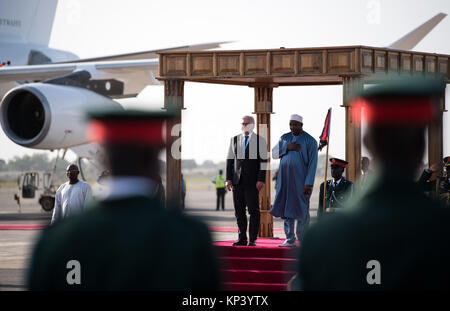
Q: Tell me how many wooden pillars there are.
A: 4